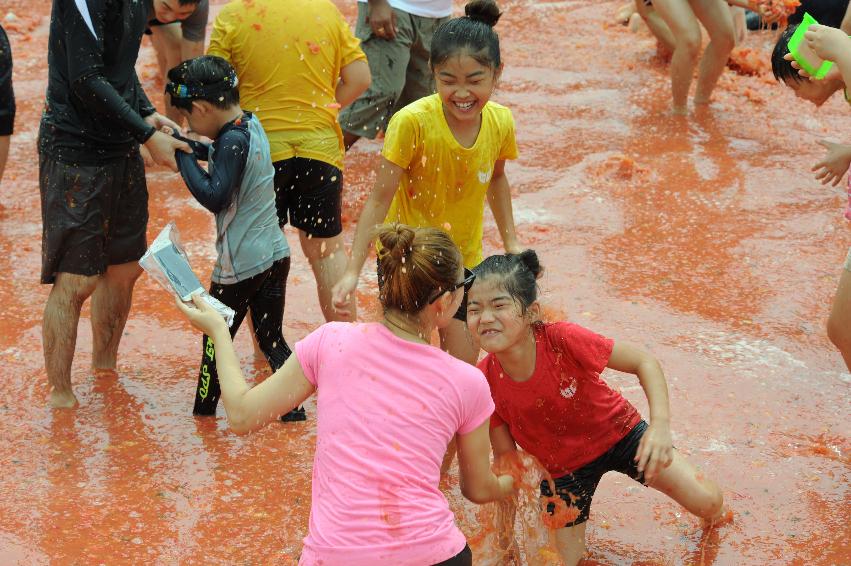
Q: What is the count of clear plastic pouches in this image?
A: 1